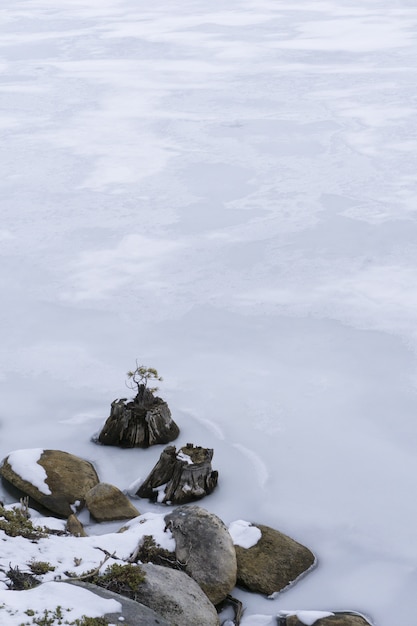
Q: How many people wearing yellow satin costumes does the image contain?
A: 0